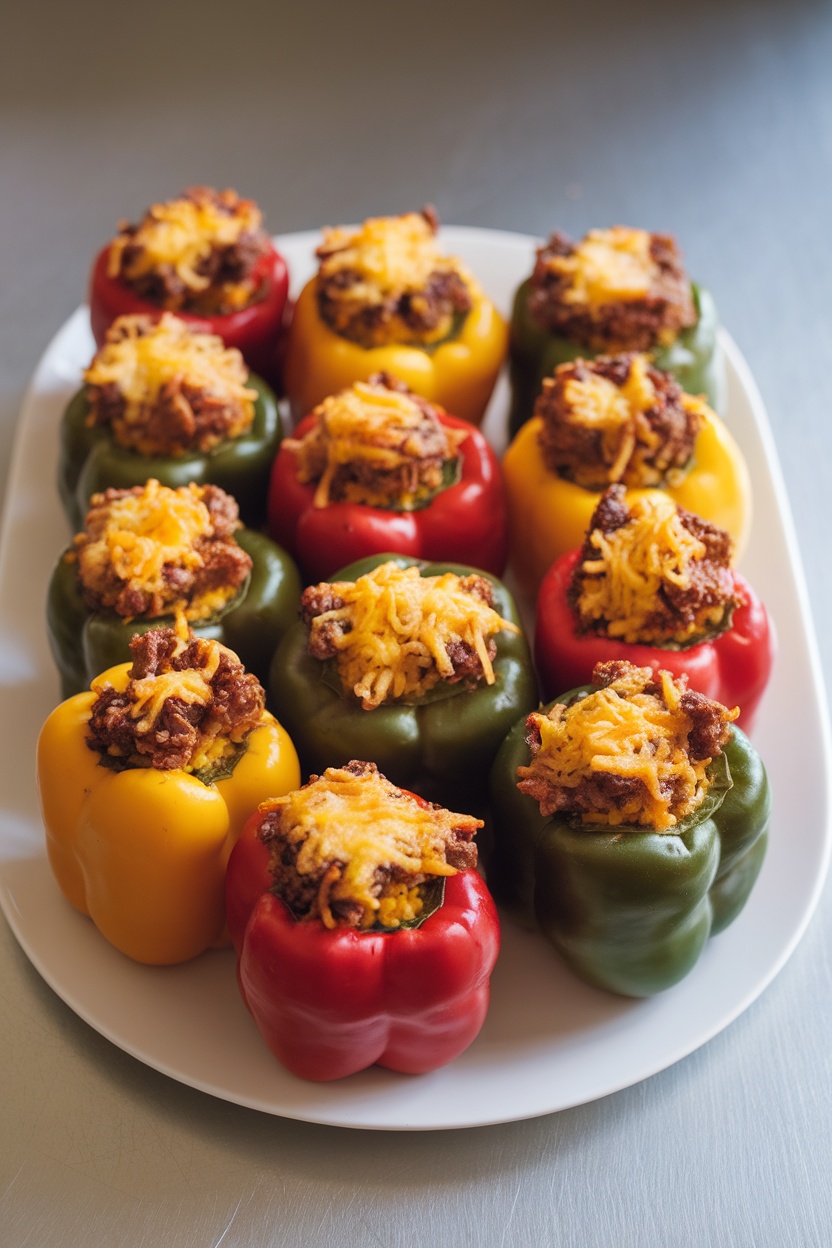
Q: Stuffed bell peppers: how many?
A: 12